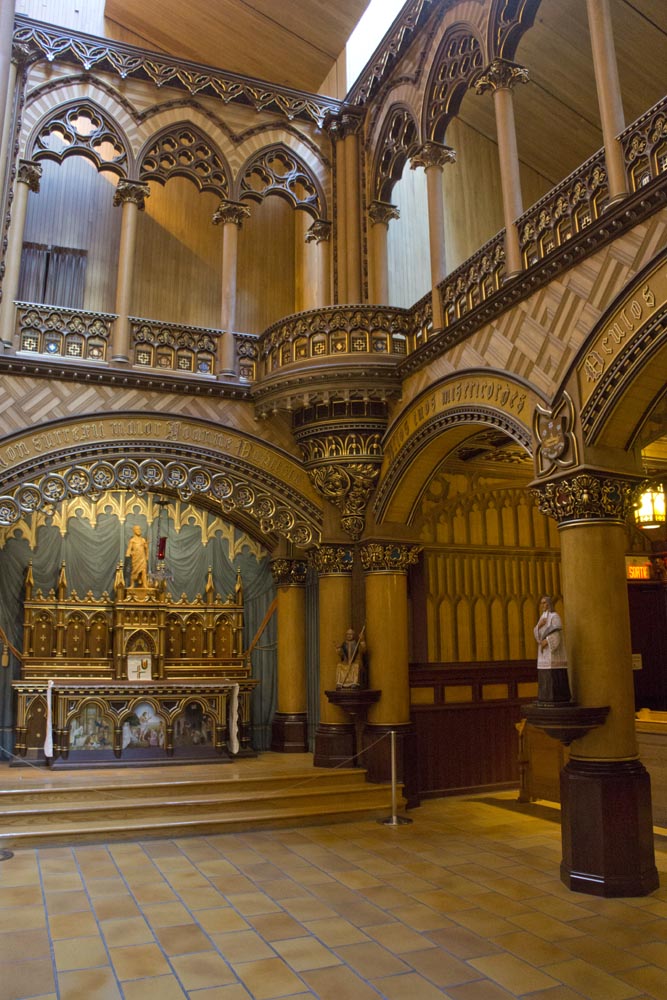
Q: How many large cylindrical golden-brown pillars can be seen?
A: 4